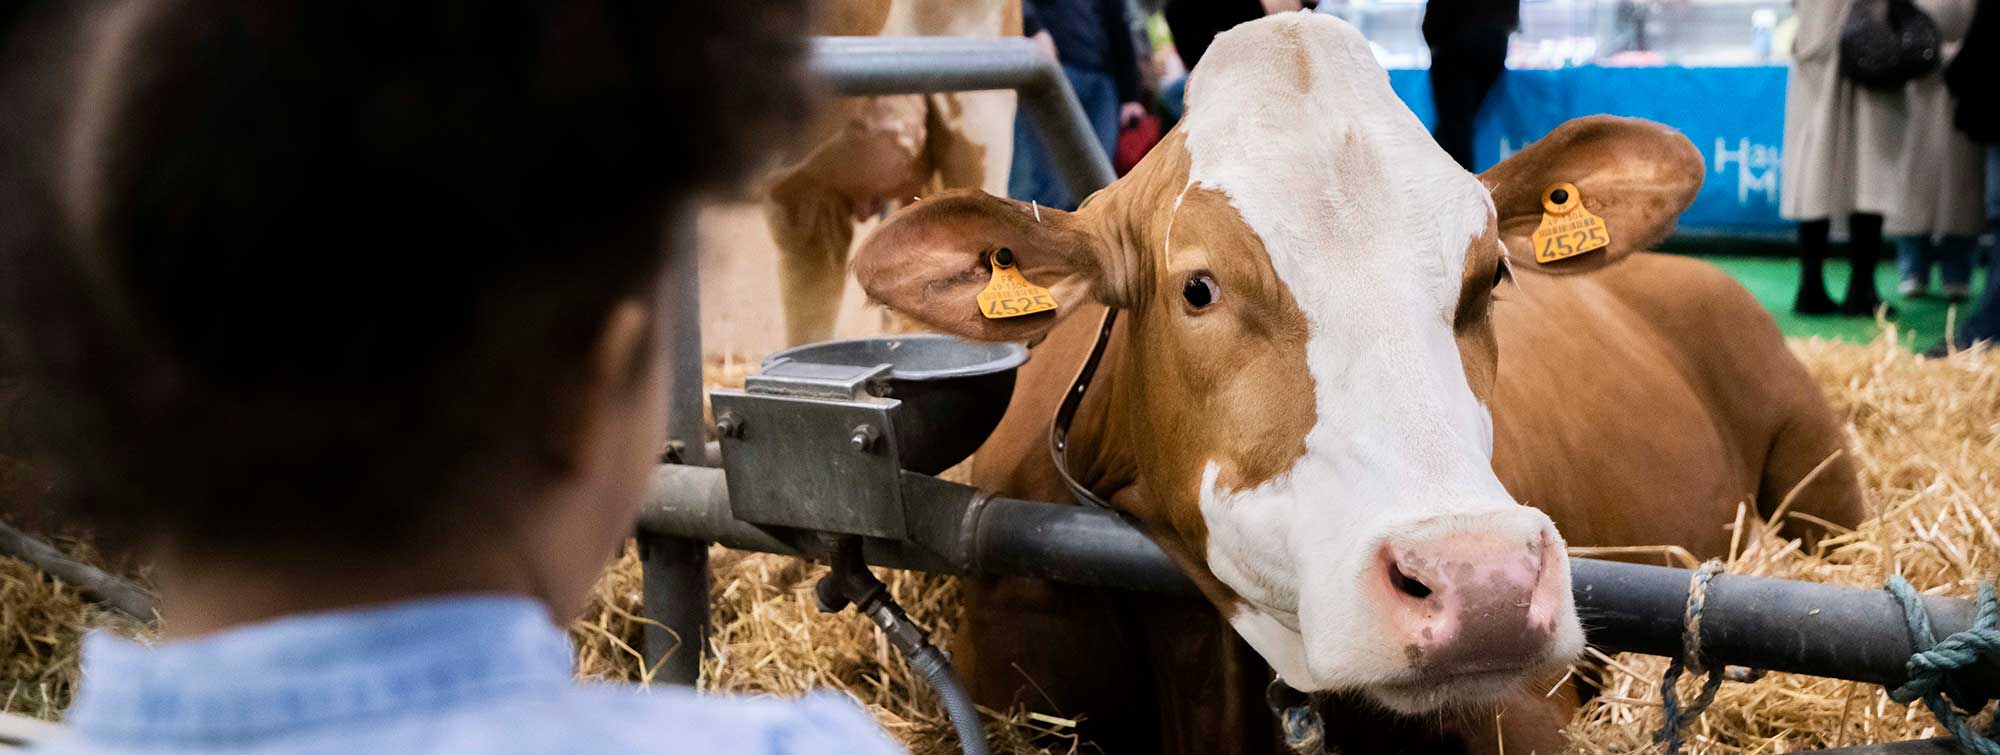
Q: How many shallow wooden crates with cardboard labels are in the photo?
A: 0